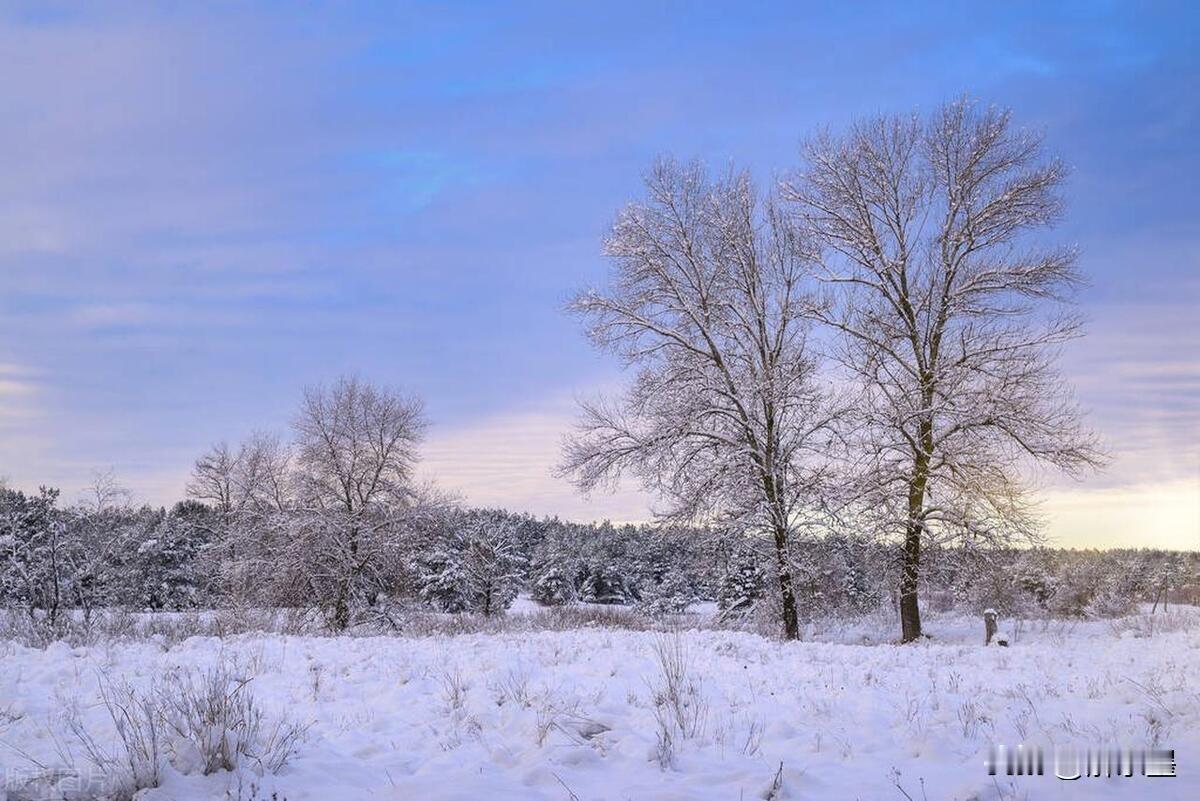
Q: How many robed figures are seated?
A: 0